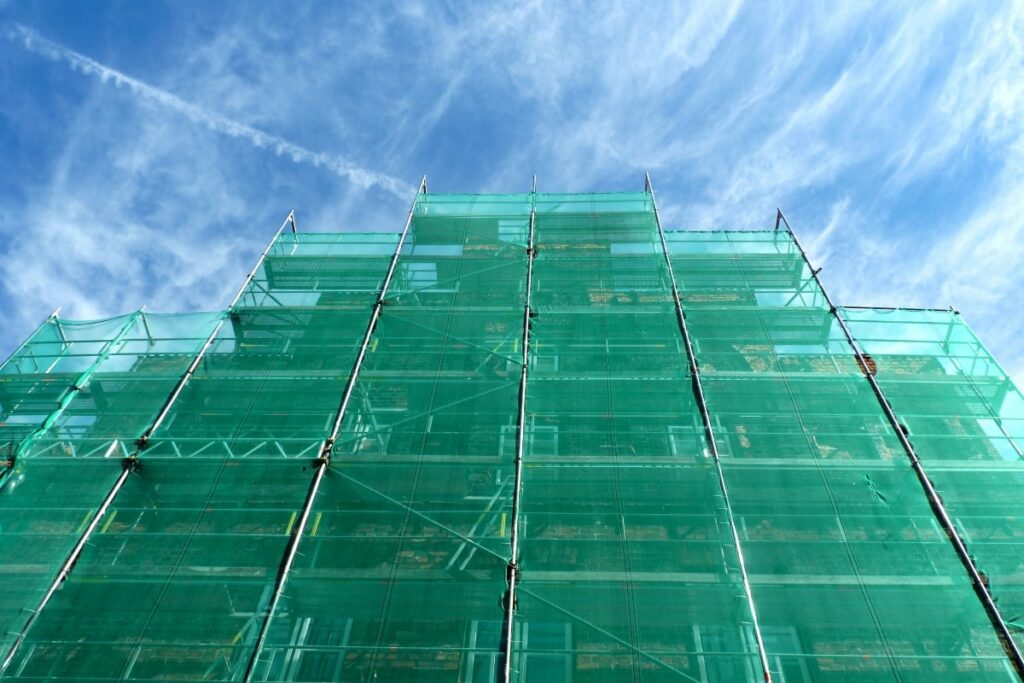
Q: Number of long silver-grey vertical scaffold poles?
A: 5